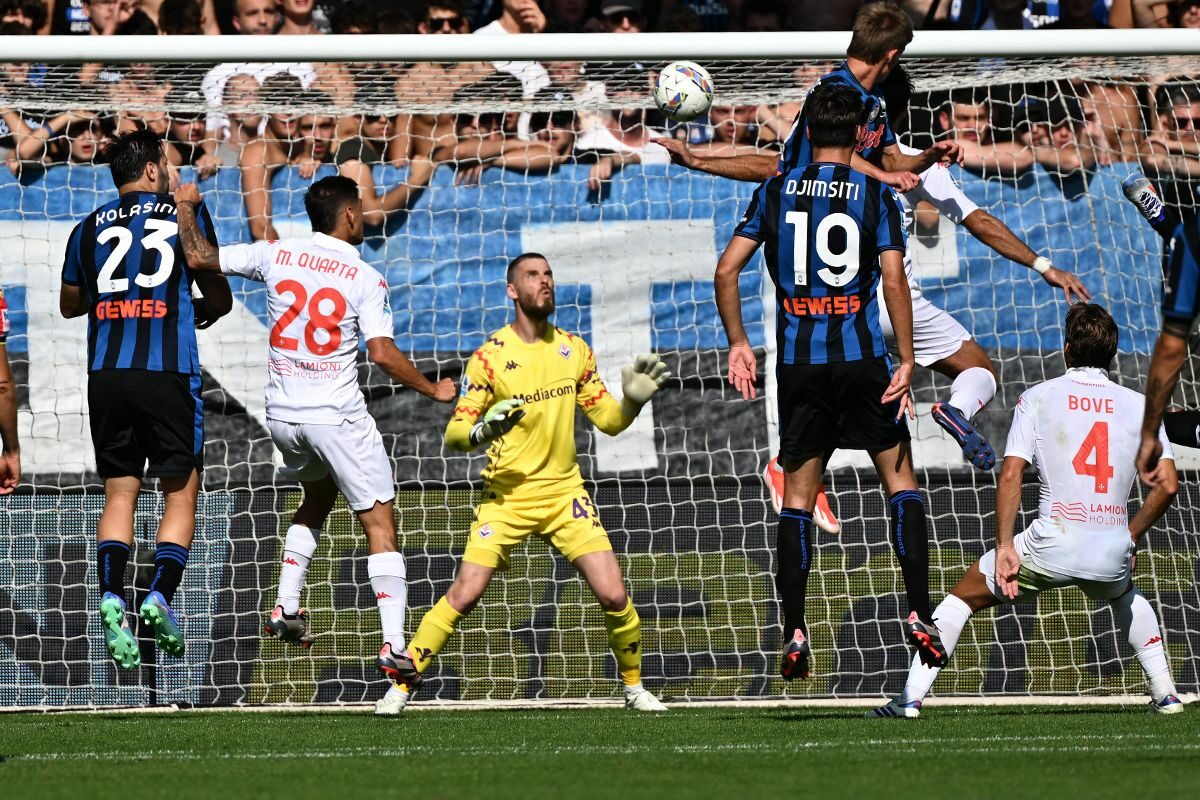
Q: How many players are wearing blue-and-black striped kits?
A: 4